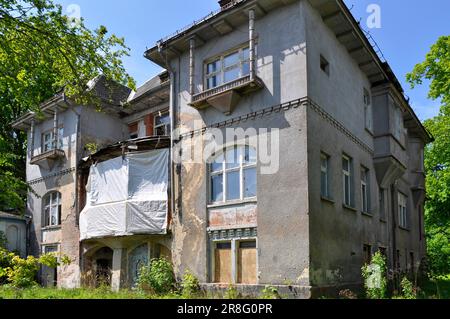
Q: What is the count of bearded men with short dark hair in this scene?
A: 0